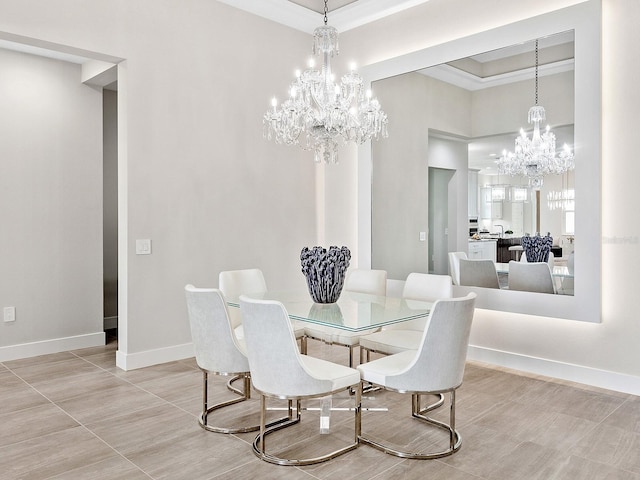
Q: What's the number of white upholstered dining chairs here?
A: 6